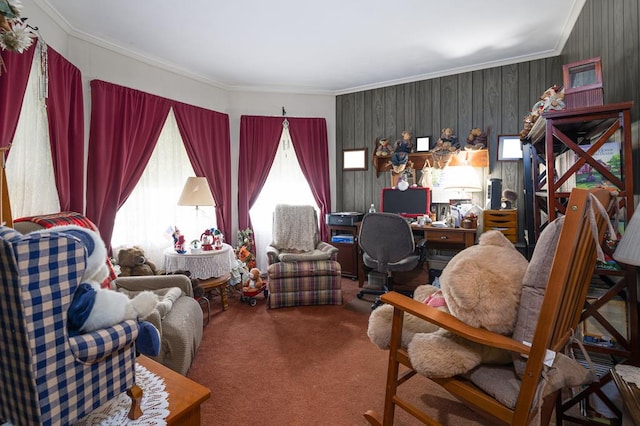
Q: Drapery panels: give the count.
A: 6